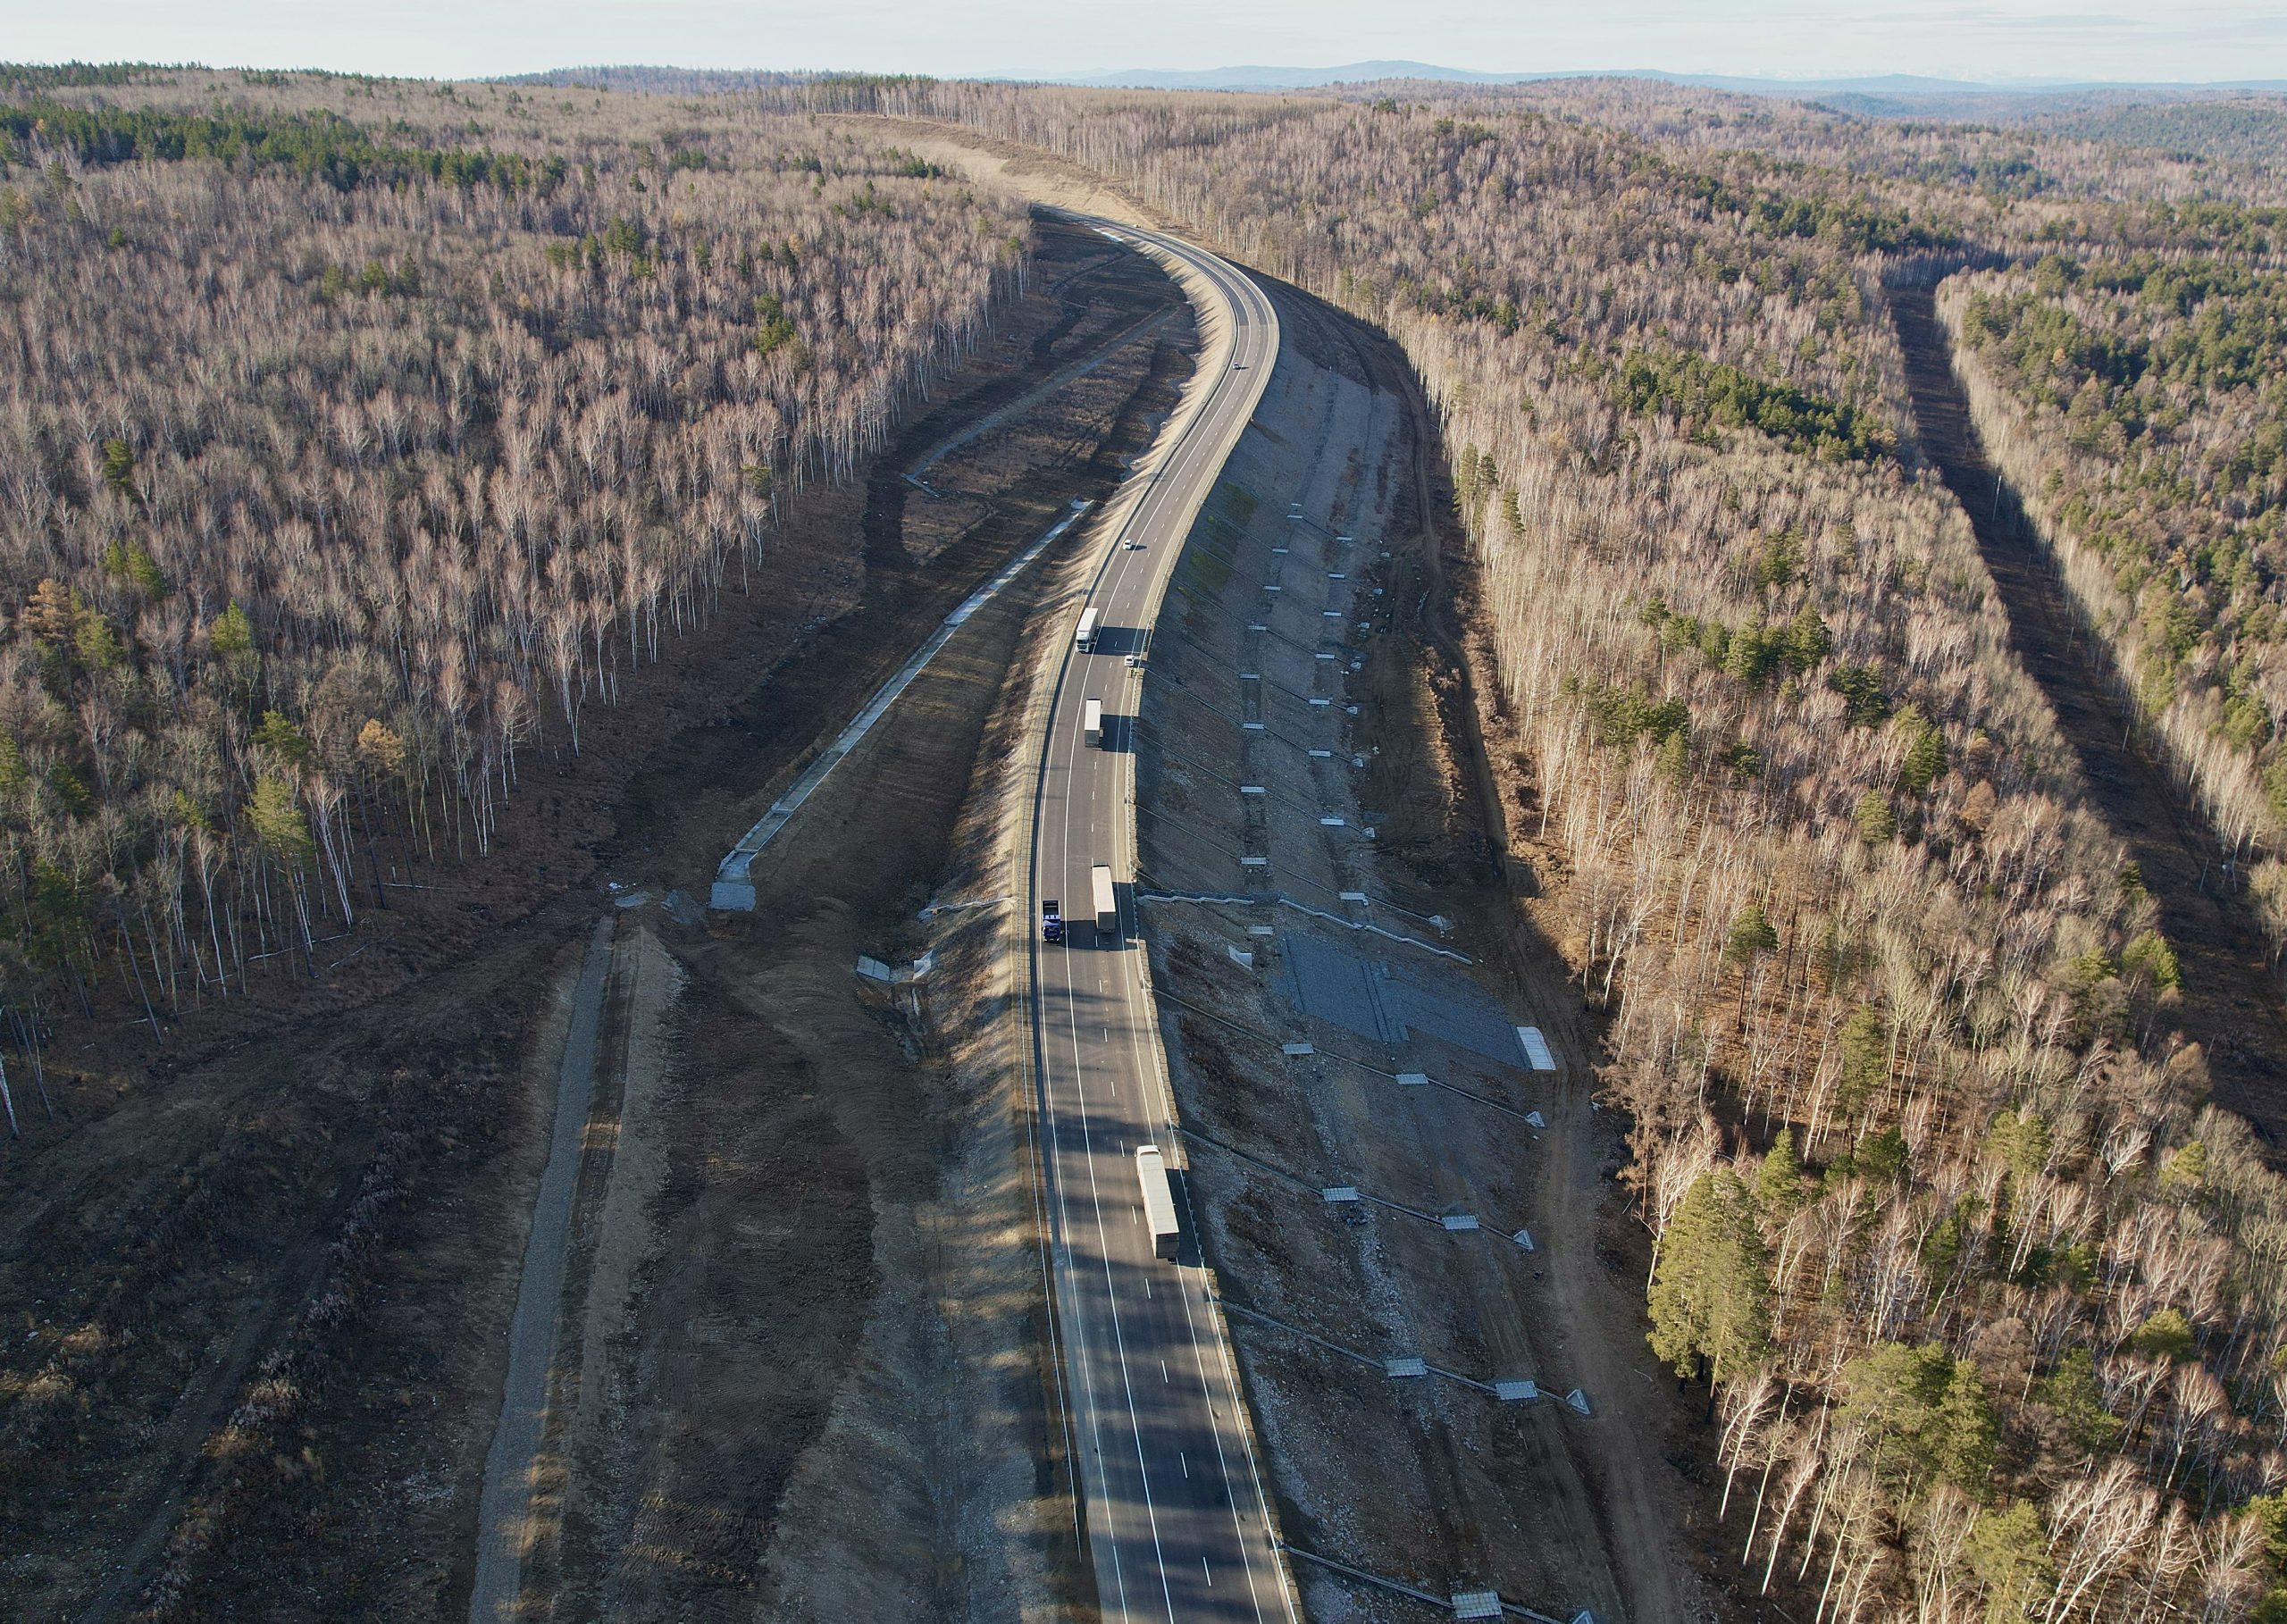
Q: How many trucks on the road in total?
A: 5